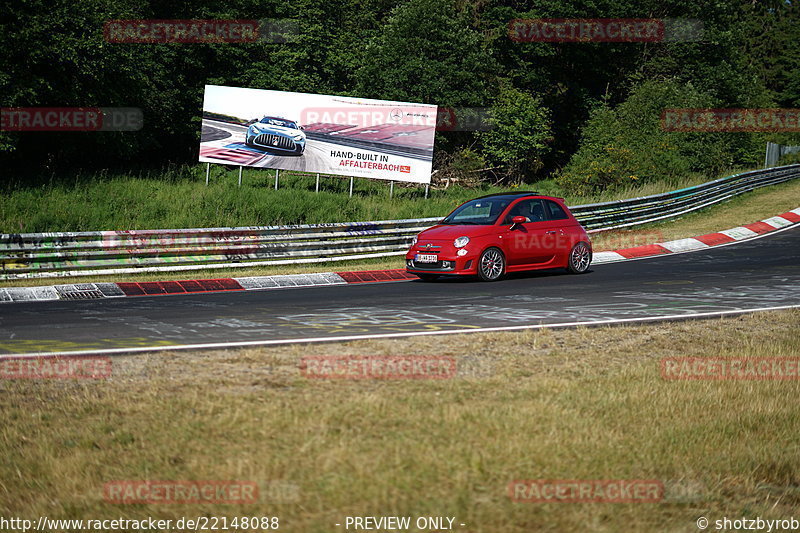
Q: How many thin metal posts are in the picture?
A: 7